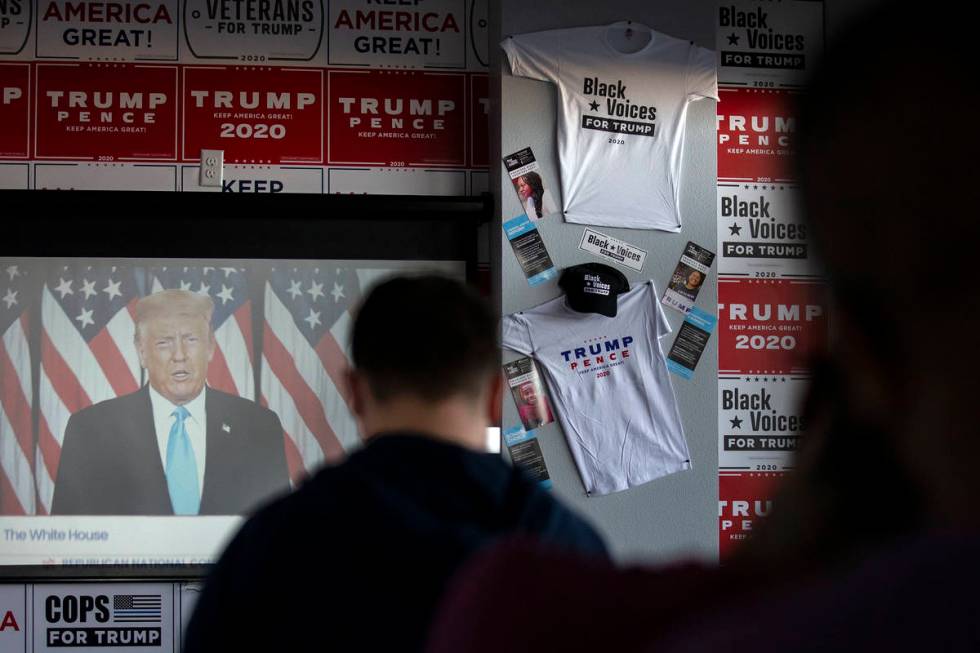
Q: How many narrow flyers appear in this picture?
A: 6